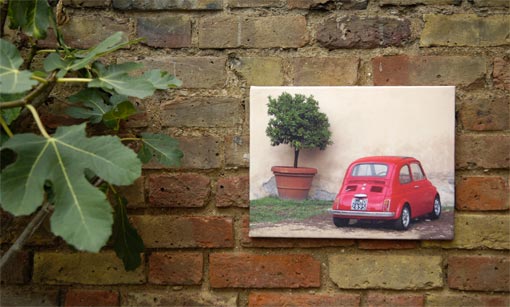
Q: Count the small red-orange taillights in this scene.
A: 2